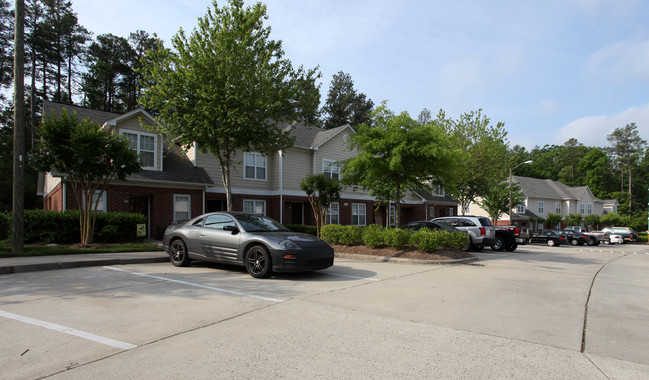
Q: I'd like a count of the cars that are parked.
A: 9